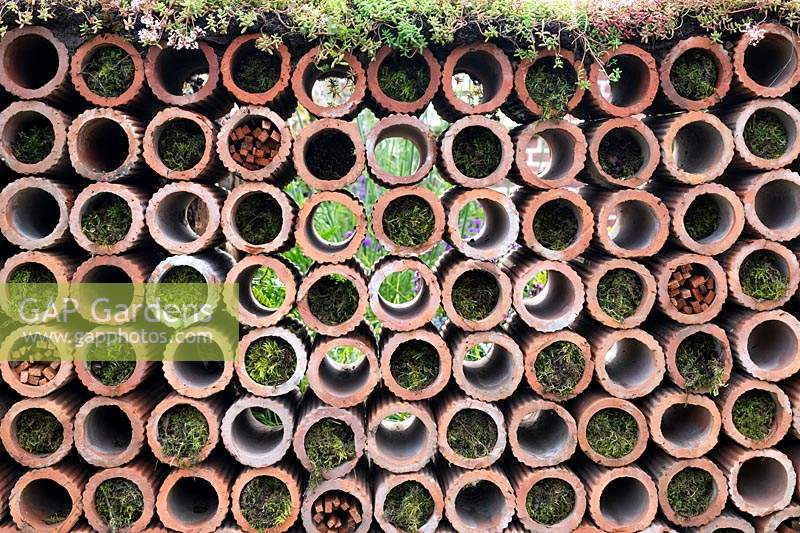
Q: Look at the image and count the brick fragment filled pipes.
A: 4